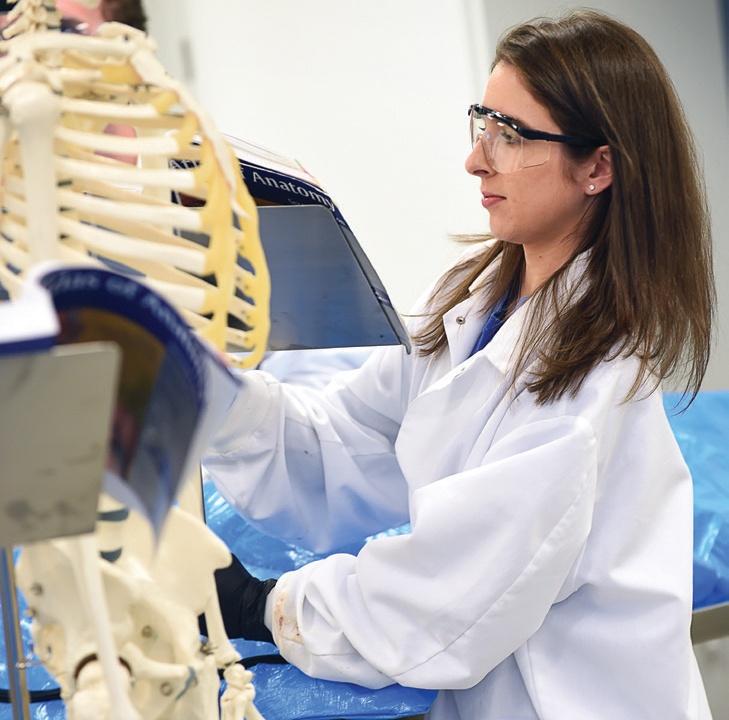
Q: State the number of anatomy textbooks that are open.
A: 2